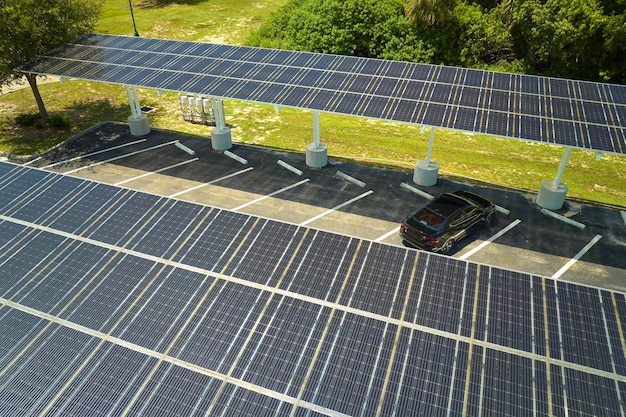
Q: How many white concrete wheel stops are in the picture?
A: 7